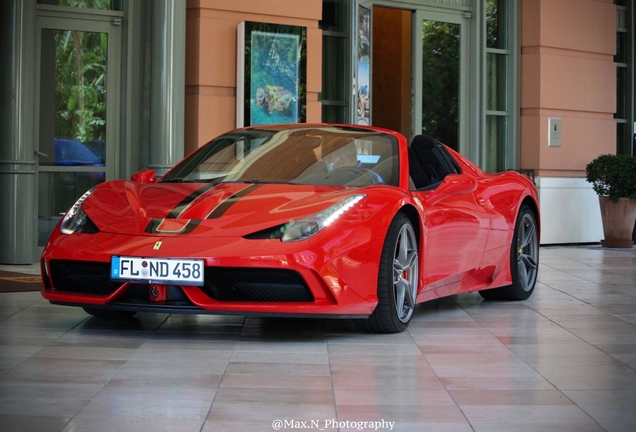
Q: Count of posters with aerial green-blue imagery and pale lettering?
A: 1